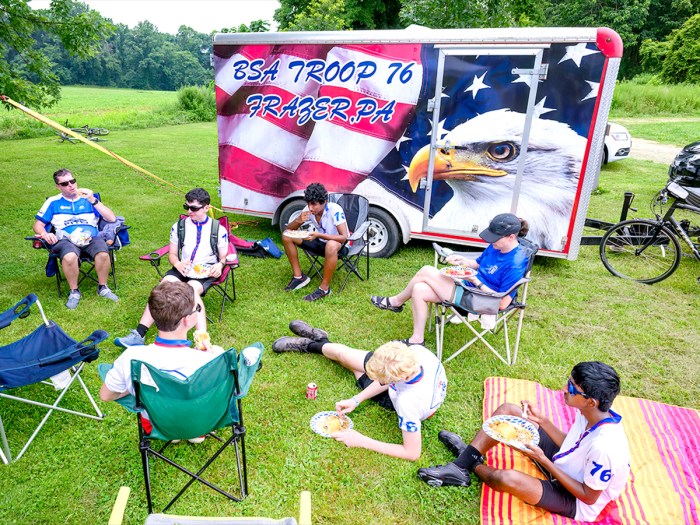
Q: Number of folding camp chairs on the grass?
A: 7